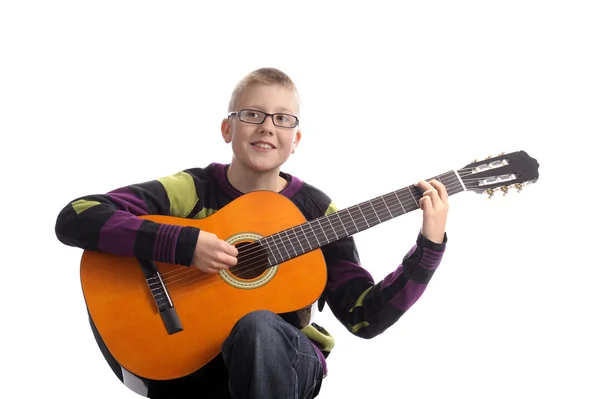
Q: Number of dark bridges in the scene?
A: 1